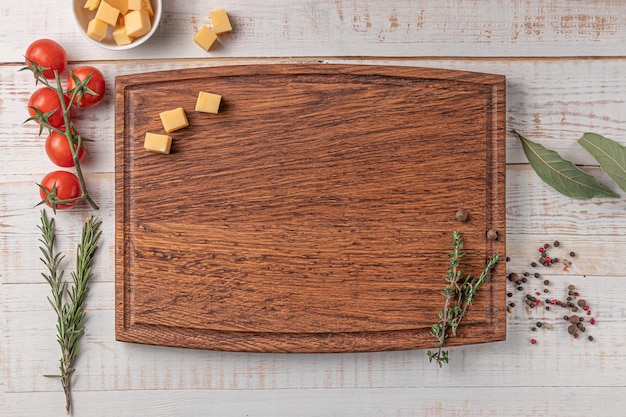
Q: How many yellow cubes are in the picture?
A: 13